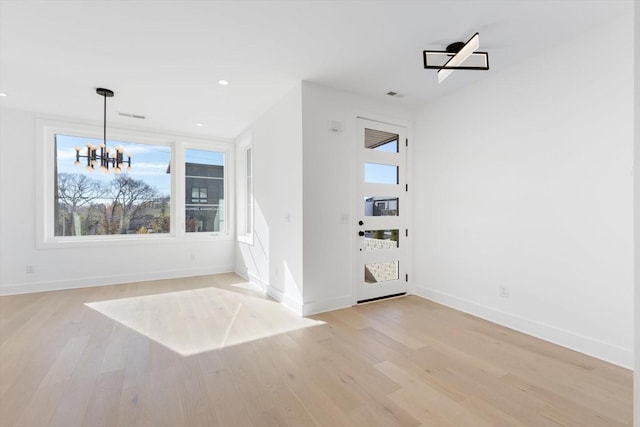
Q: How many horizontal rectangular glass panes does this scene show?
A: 5